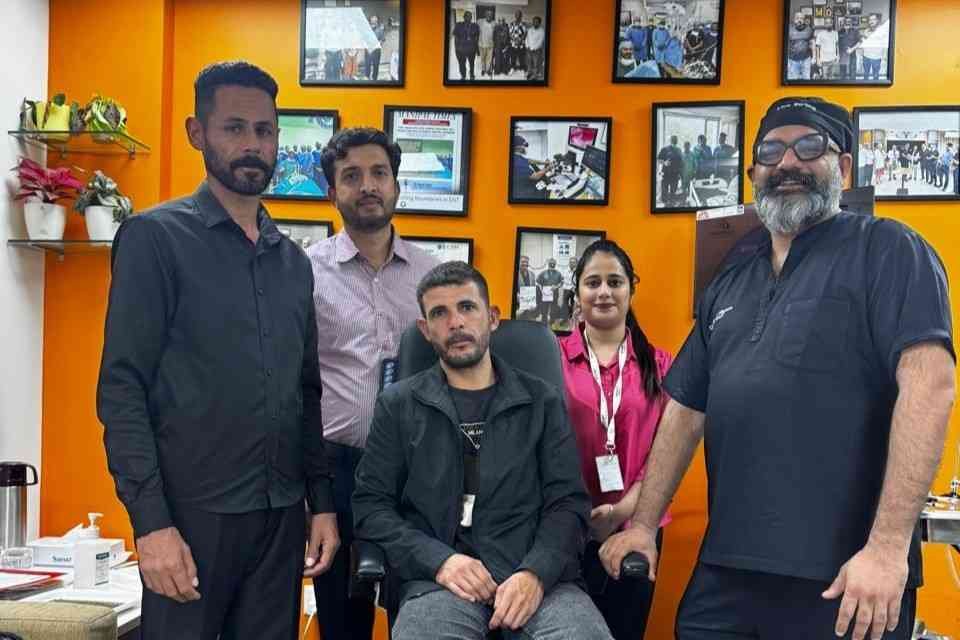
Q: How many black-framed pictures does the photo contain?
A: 12